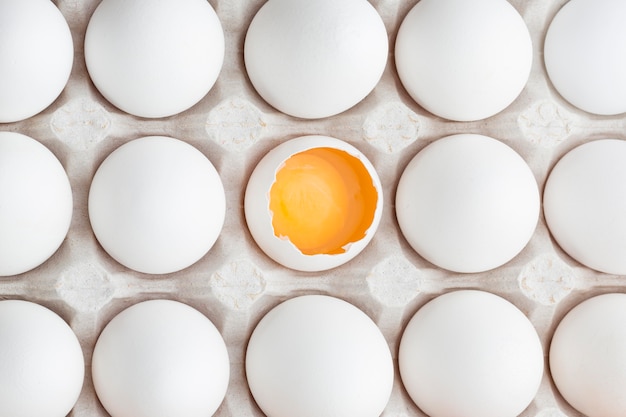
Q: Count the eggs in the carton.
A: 15